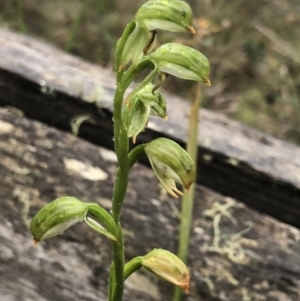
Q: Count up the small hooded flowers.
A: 6